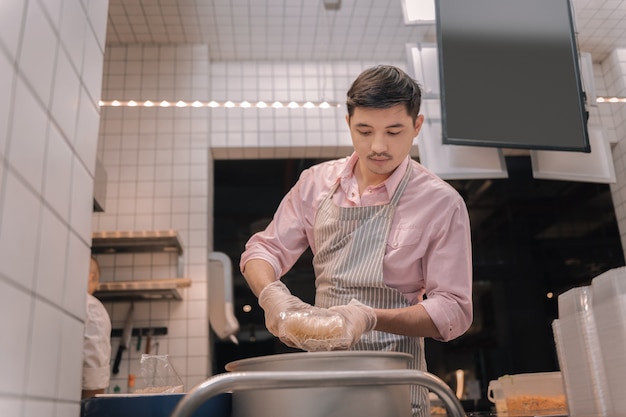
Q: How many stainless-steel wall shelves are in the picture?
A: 2